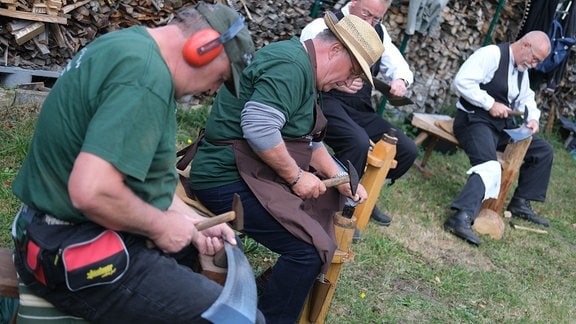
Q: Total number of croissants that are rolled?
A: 0